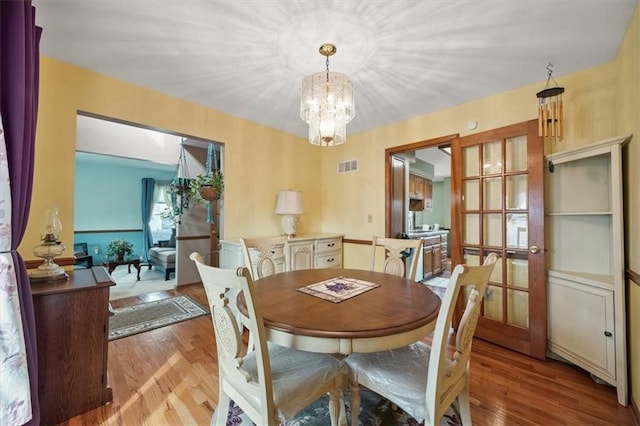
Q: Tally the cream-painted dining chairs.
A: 4